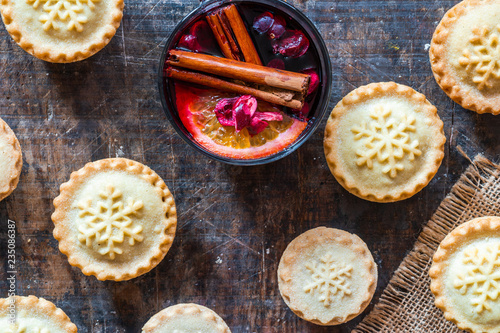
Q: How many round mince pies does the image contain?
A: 9